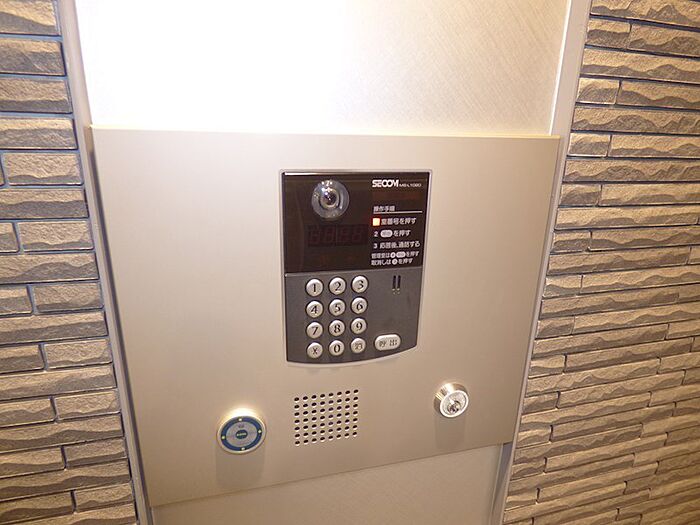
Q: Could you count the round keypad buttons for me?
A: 12